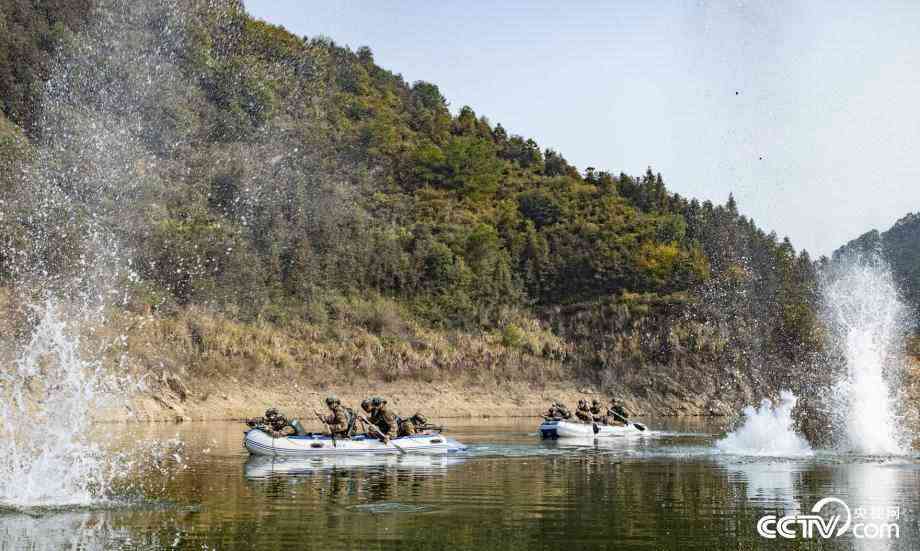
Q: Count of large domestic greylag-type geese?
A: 0